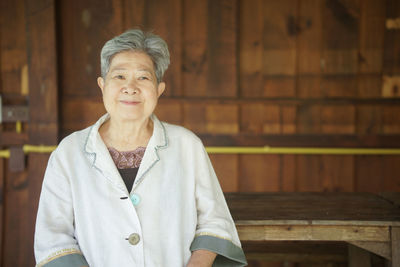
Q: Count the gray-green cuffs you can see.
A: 2